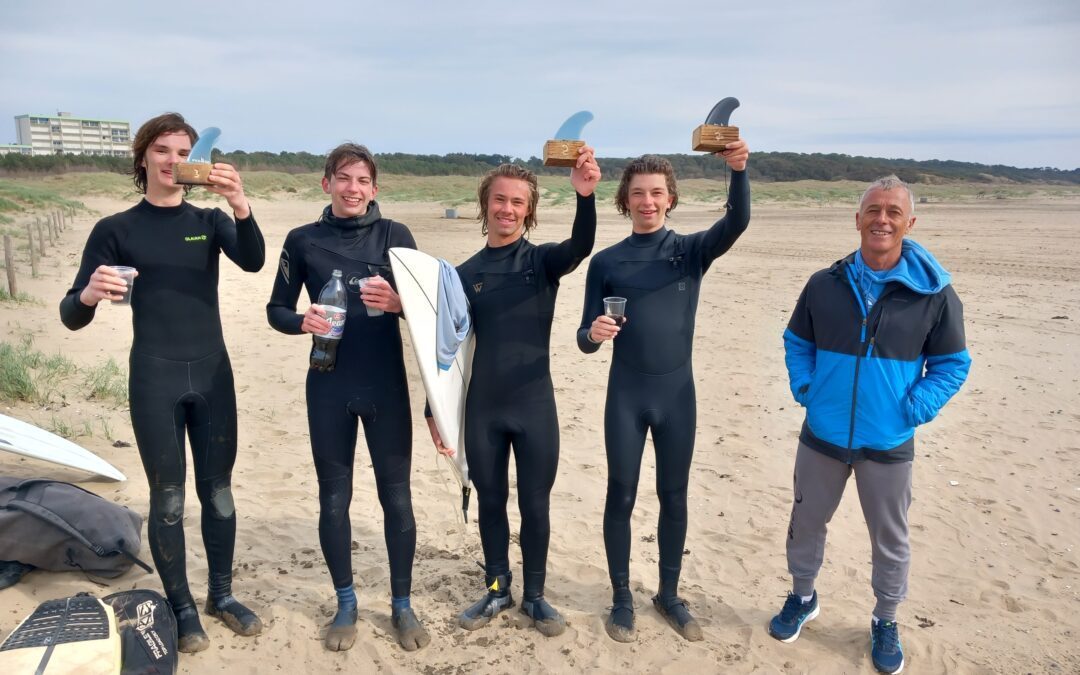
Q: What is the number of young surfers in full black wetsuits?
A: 4